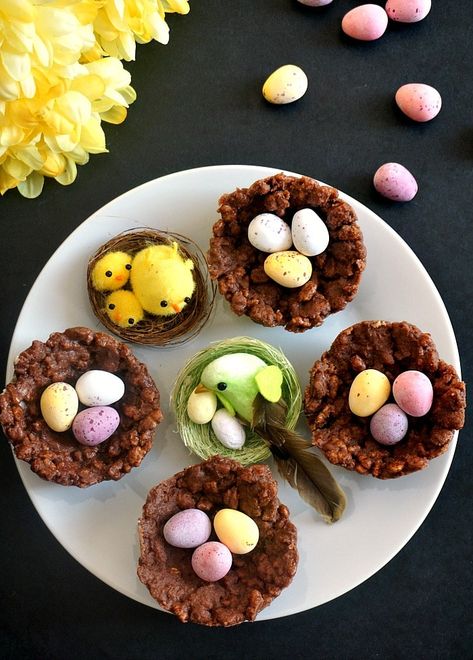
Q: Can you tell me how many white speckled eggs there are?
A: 3